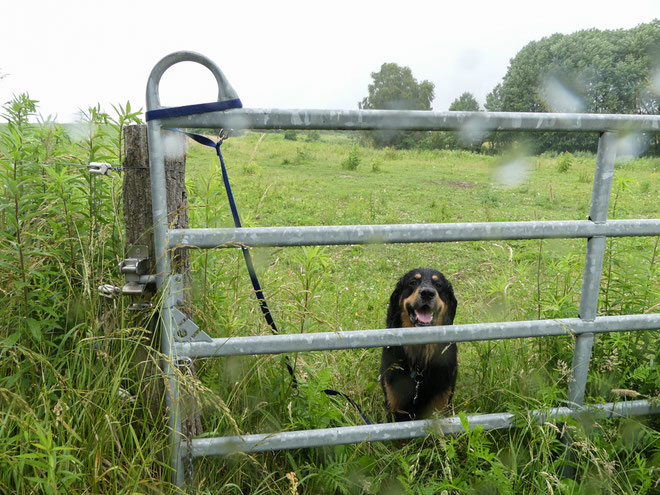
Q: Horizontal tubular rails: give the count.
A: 4